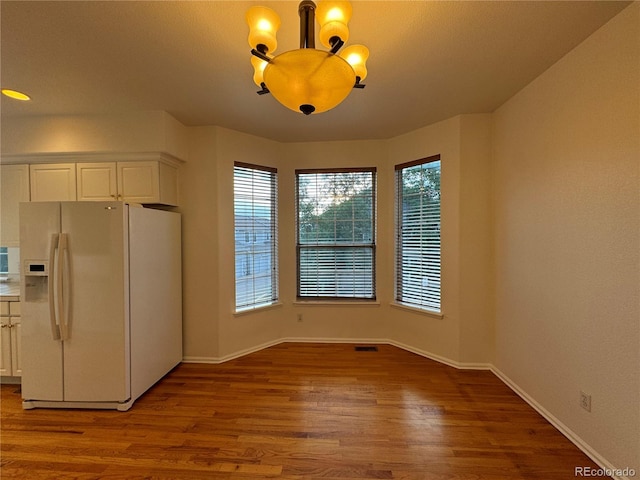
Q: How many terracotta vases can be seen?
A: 0